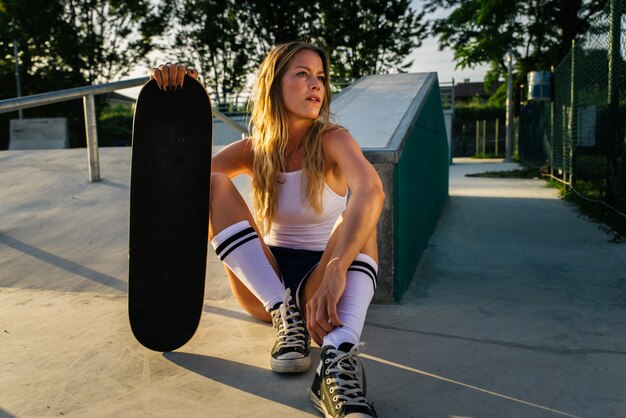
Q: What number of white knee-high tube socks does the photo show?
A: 2